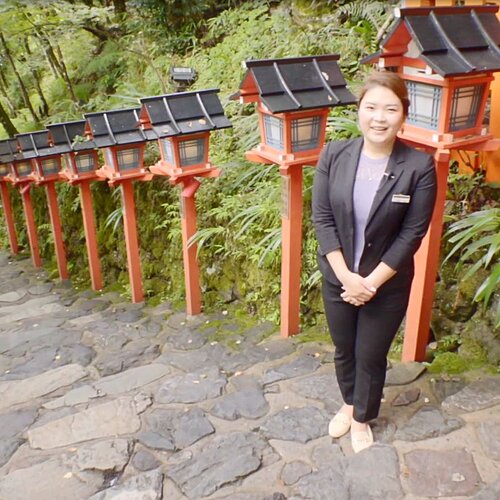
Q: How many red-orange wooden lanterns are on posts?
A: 8